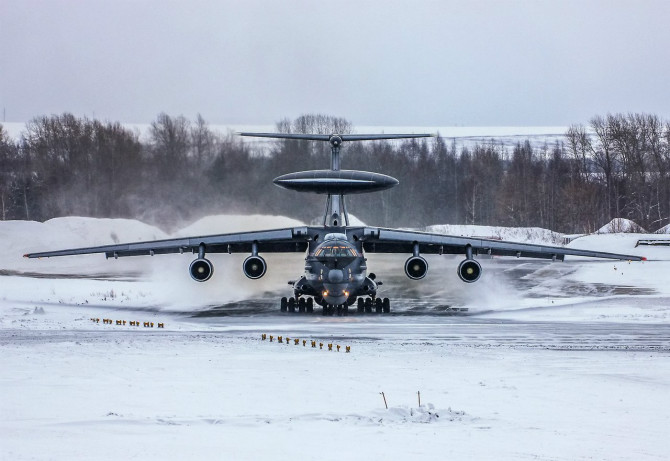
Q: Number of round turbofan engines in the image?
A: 4